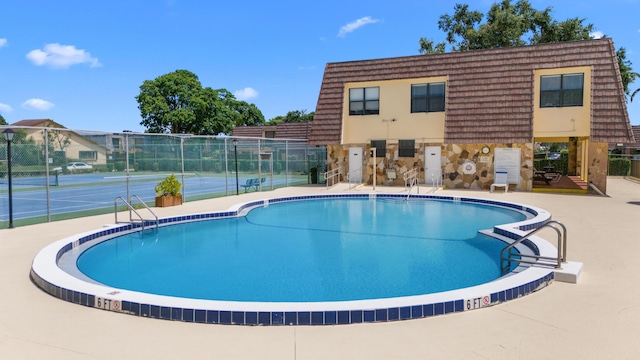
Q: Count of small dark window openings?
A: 2